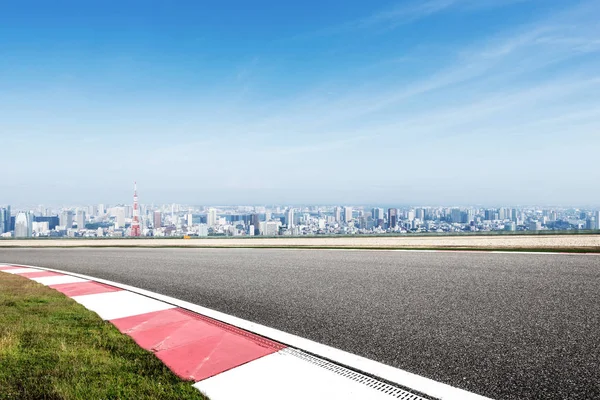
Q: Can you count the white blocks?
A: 4